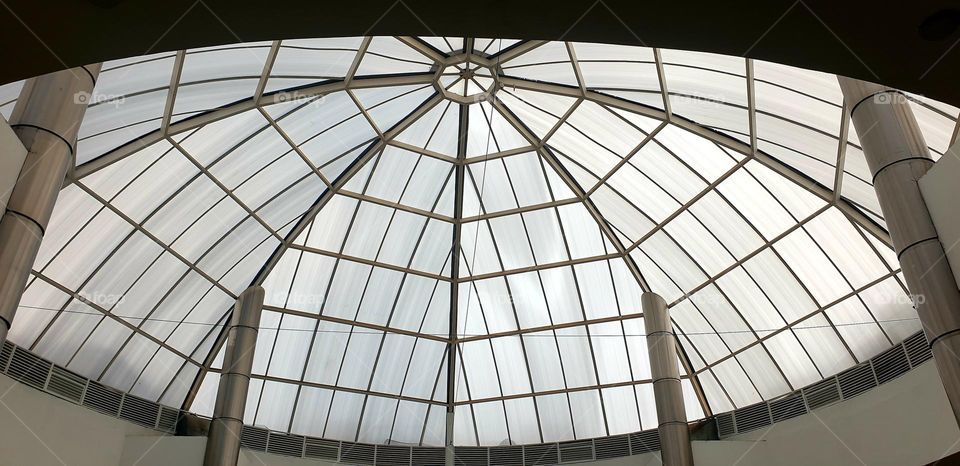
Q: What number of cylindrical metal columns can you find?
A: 4